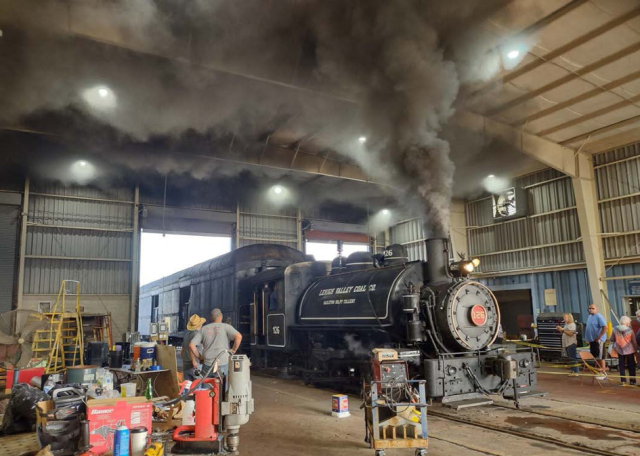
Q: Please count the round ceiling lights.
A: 7